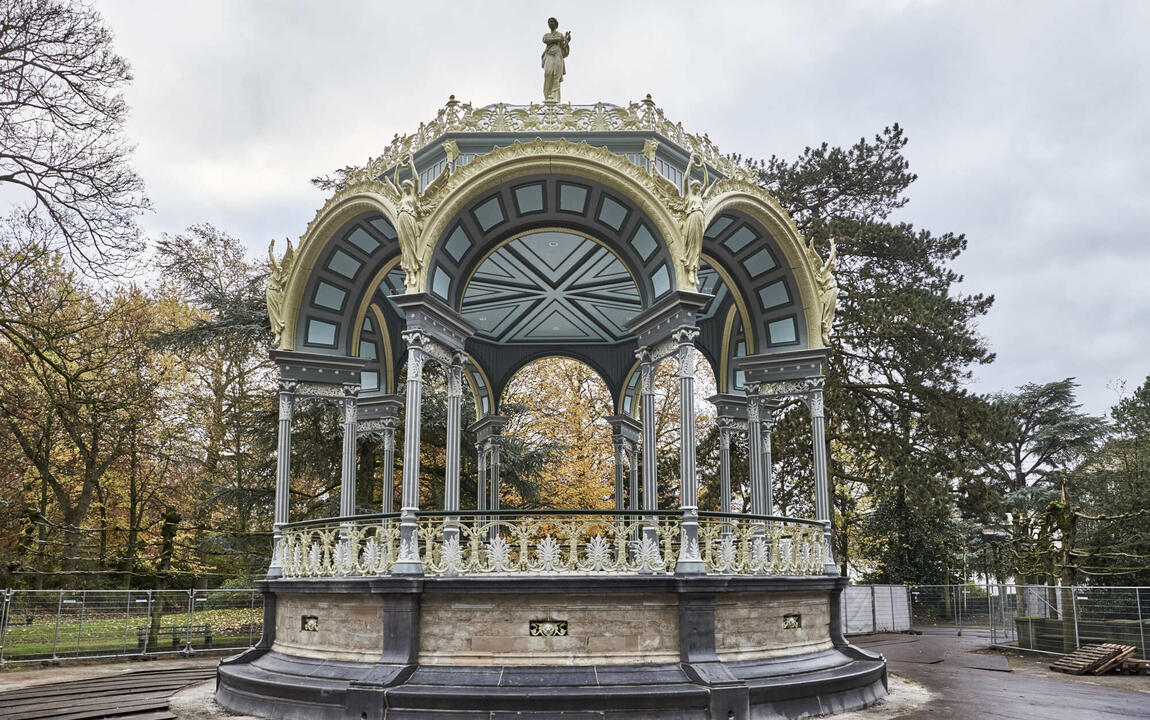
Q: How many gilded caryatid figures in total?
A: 4